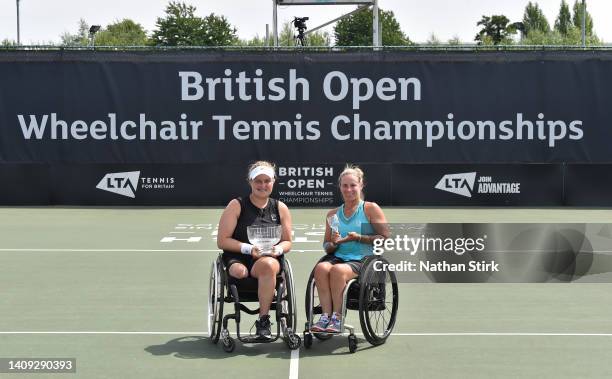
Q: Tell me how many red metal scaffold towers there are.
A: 0